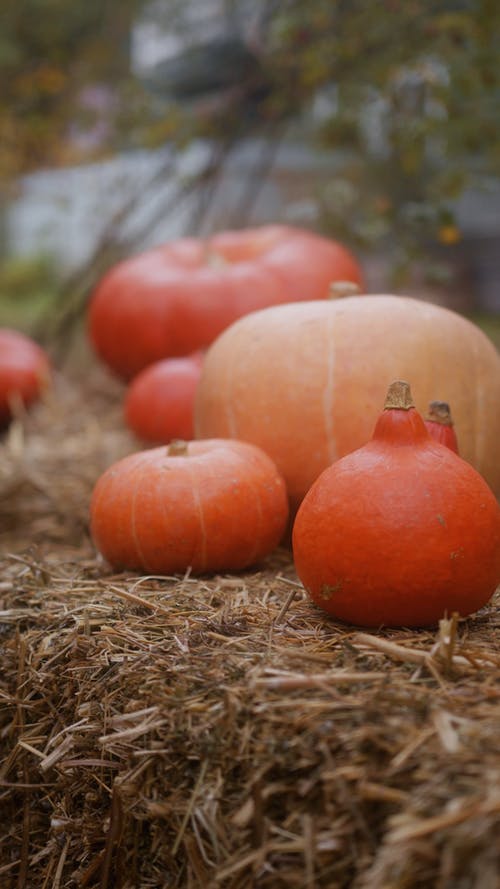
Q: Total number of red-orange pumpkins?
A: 6